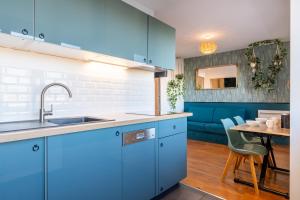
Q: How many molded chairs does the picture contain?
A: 2